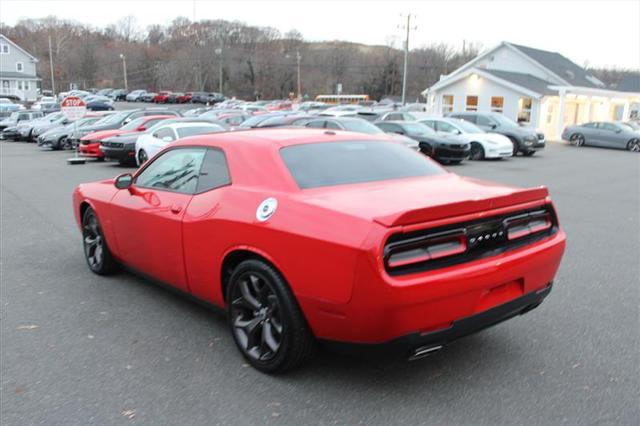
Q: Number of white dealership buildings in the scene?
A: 1